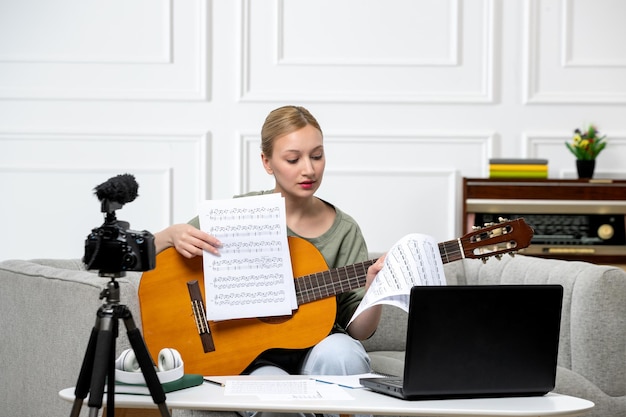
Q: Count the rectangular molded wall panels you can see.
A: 6